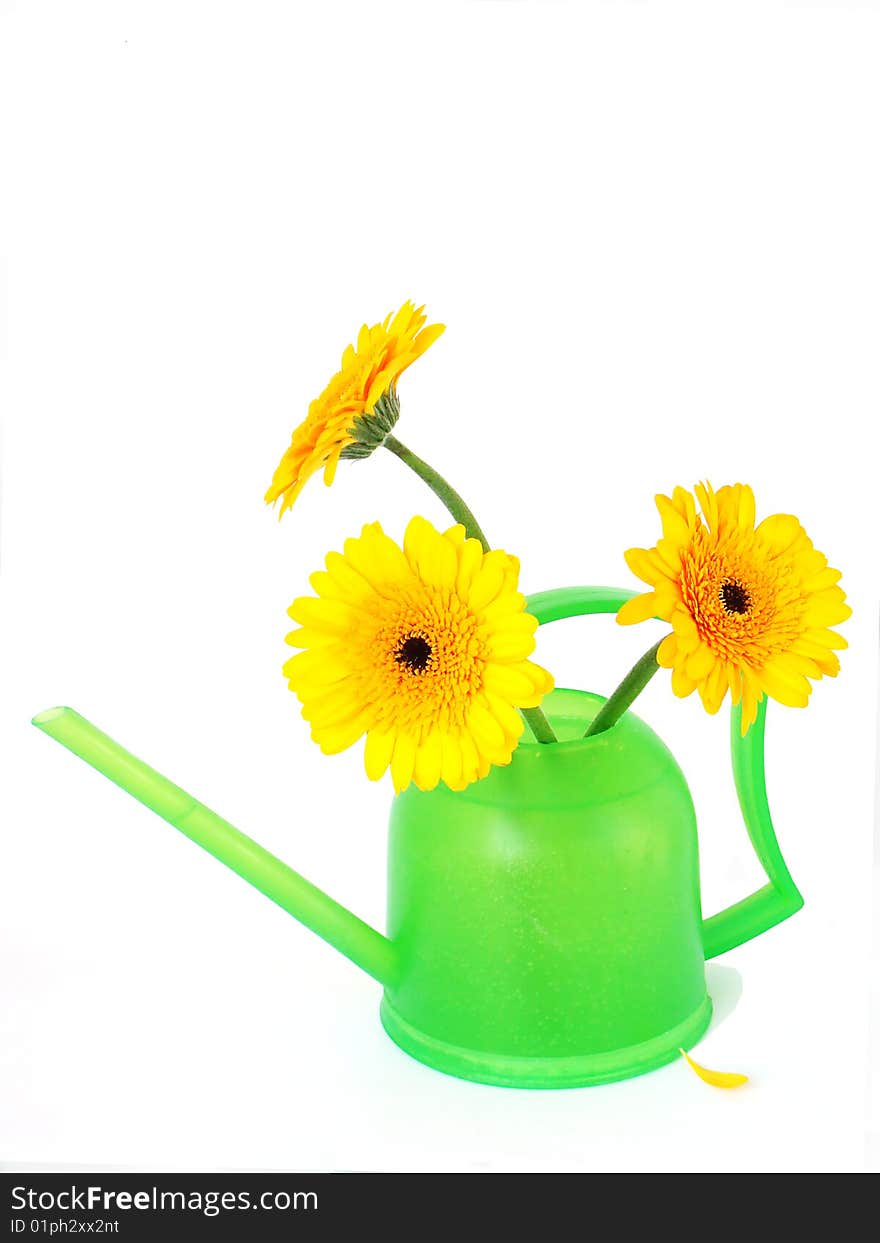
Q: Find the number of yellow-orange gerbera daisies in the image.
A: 3